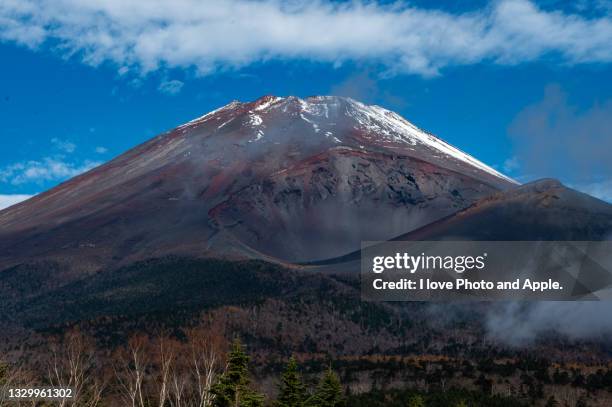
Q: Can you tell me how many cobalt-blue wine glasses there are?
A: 0